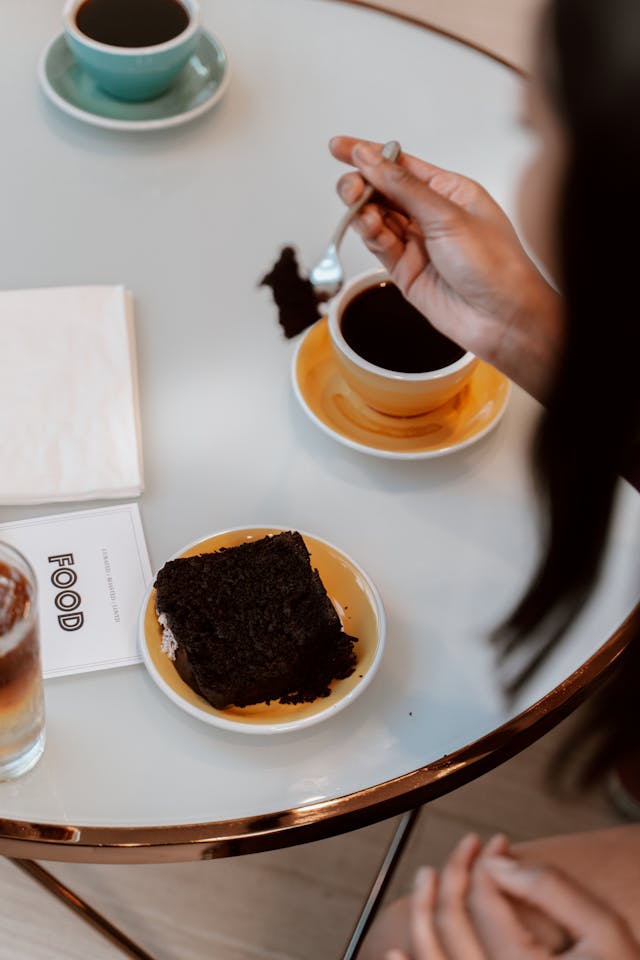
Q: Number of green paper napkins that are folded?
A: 0